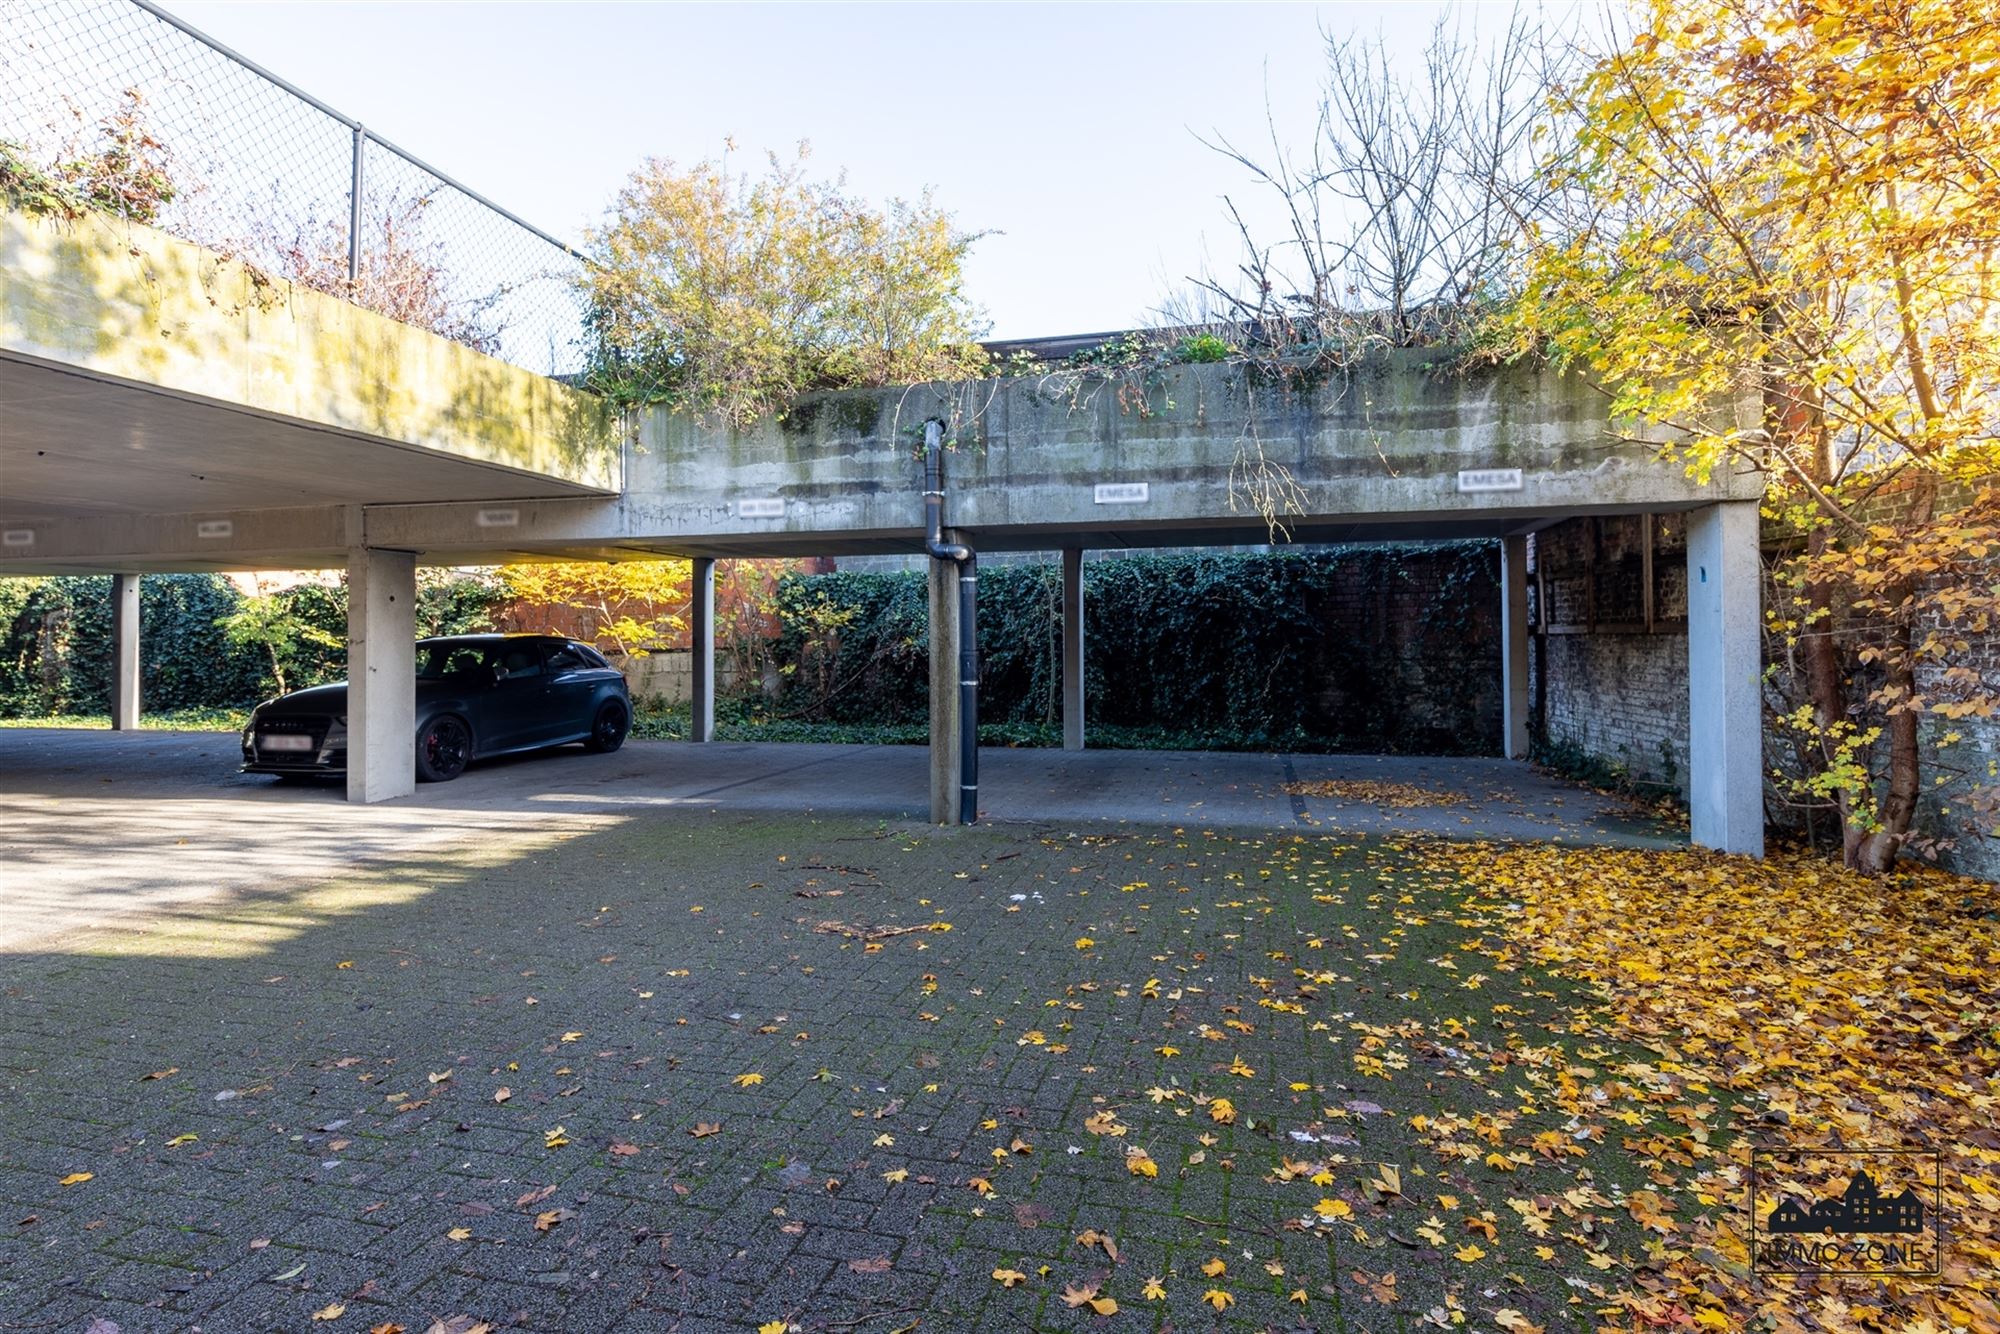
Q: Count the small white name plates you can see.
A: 6